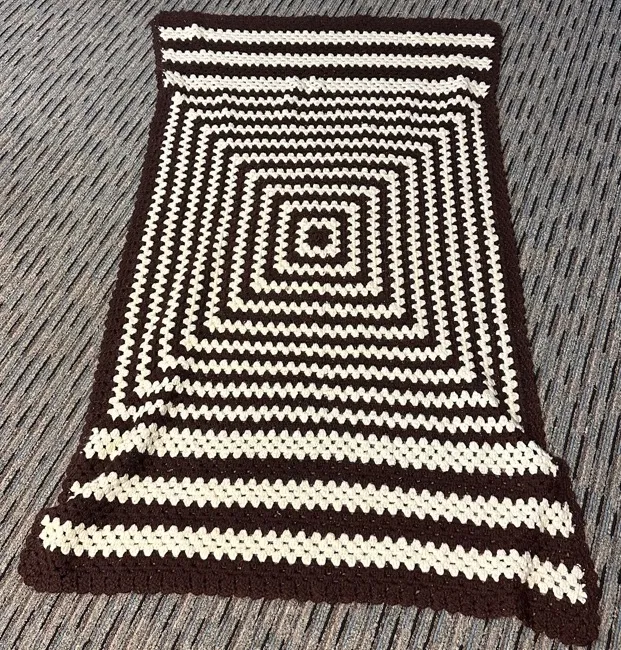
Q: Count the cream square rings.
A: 9